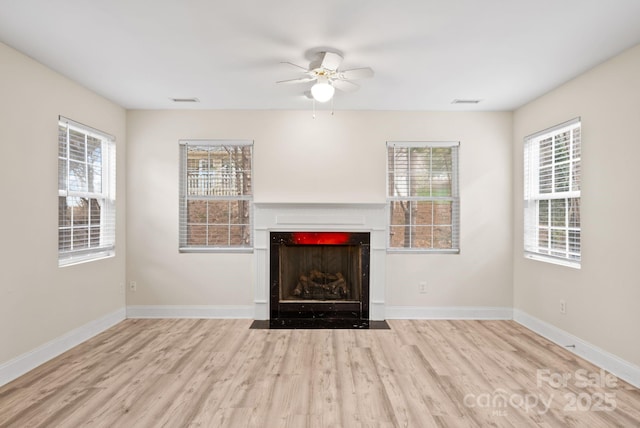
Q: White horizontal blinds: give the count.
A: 4